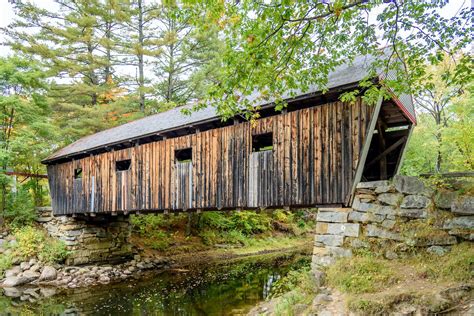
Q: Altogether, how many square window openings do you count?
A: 4